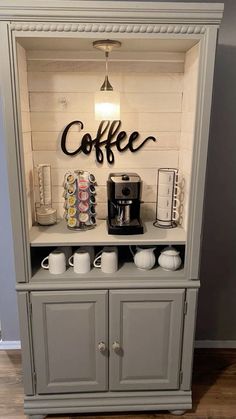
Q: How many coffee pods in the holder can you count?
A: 14